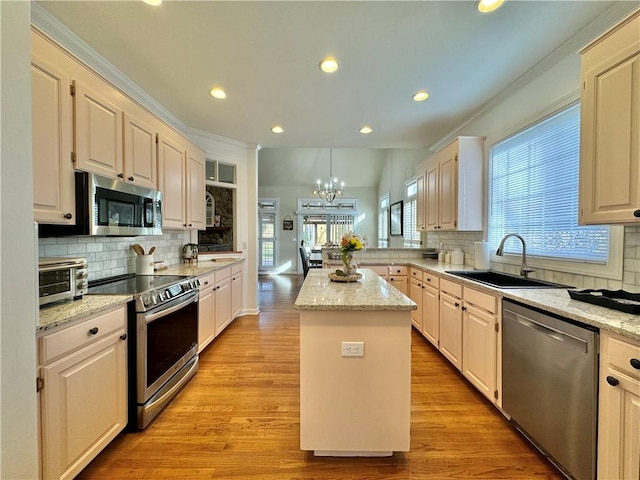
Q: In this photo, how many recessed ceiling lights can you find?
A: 7